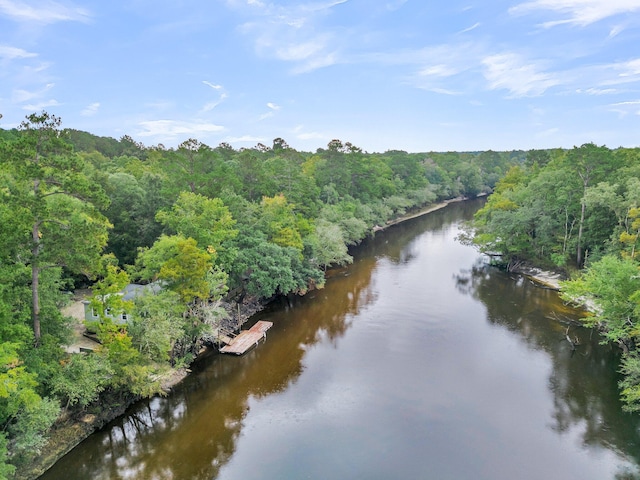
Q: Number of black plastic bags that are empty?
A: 0